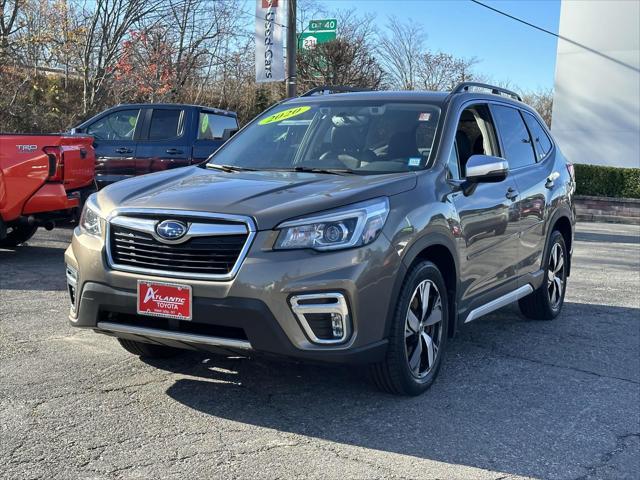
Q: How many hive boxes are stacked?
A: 0